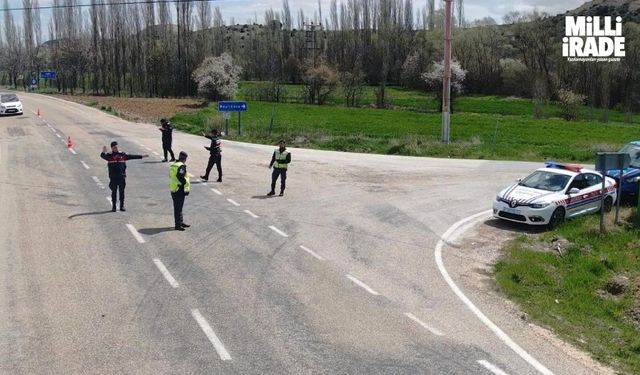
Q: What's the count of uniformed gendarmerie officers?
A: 5